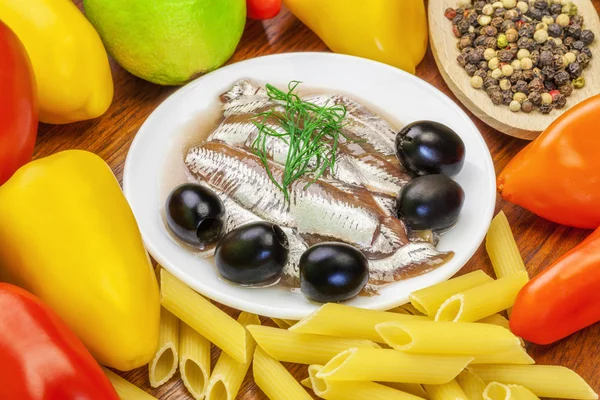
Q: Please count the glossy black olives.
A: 5